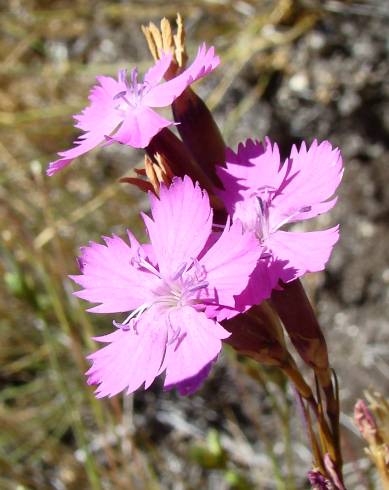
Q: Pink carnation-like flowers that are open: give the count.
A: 3